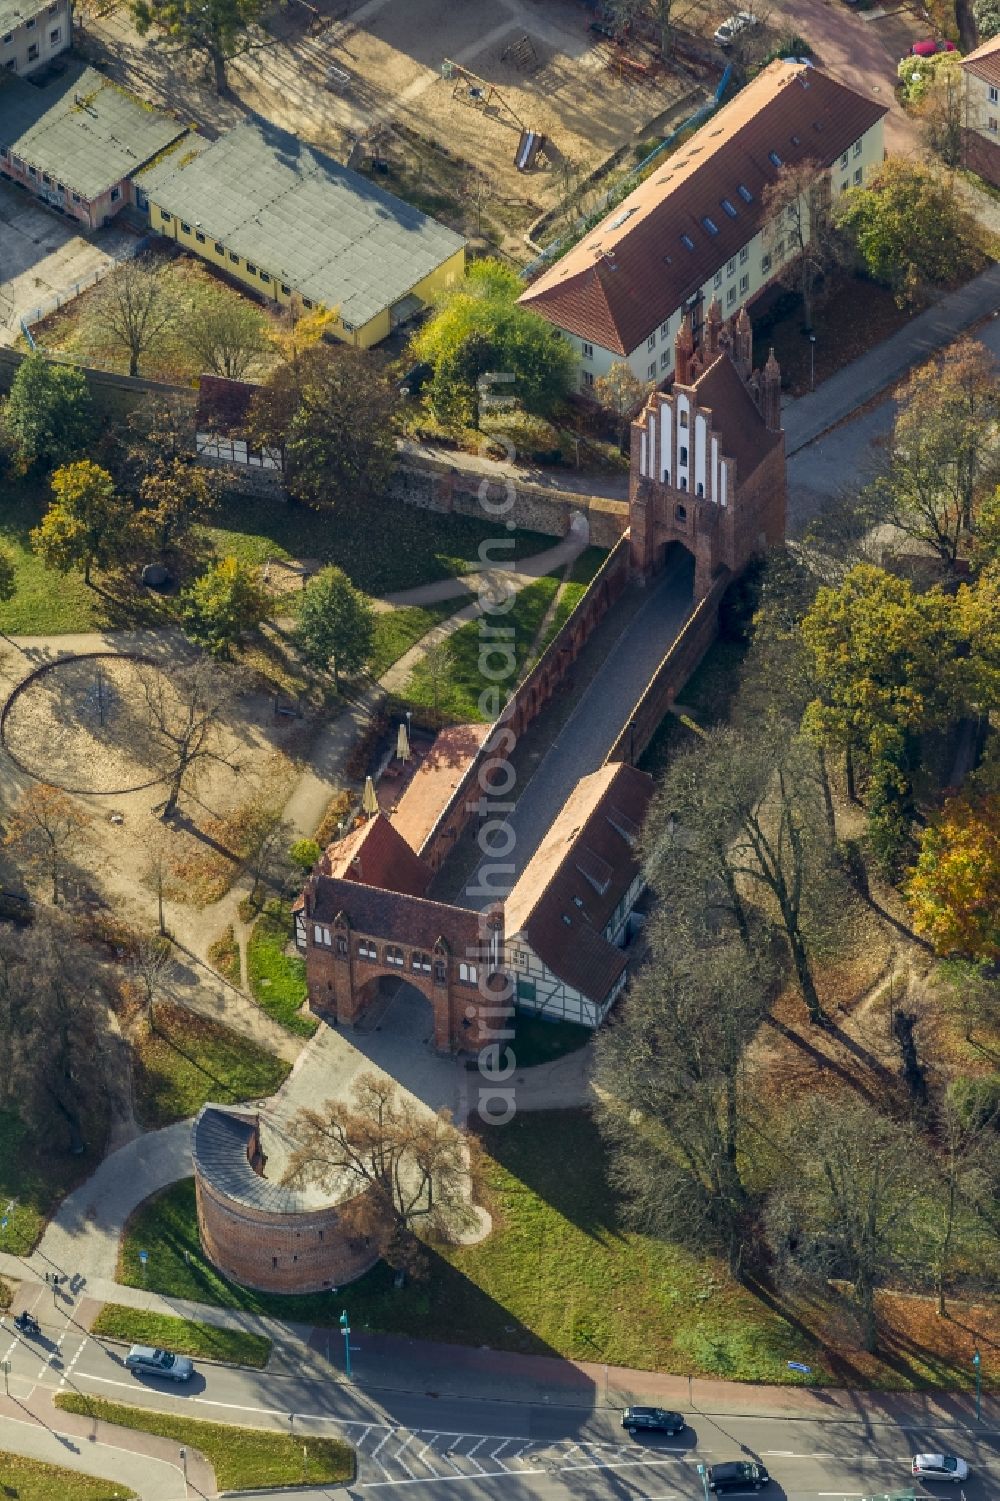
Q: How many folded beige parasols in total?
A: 2